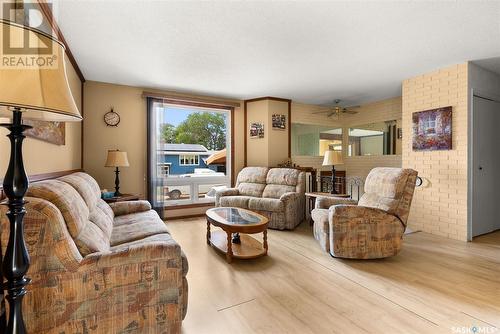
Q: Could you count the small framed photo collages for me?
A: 2